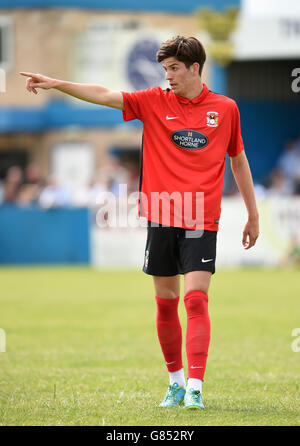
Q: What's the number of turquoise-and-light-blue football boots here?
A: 2